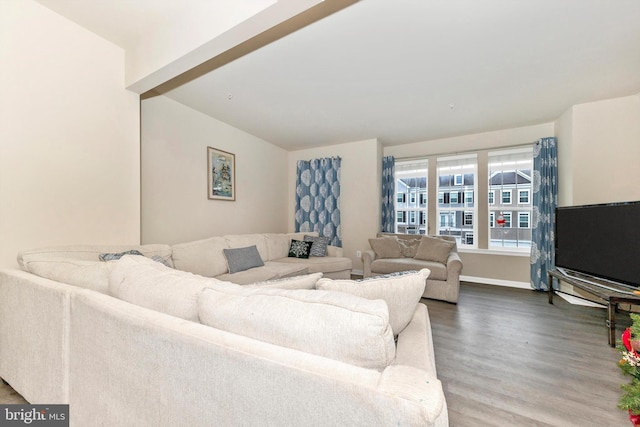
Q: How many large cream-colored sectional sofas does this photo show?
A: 1